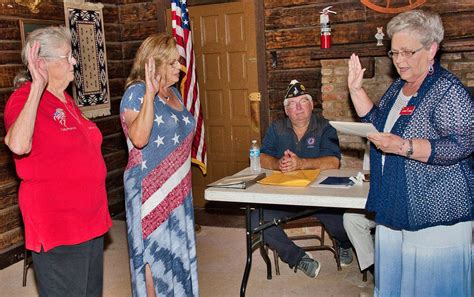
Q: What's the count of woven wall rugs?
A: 1